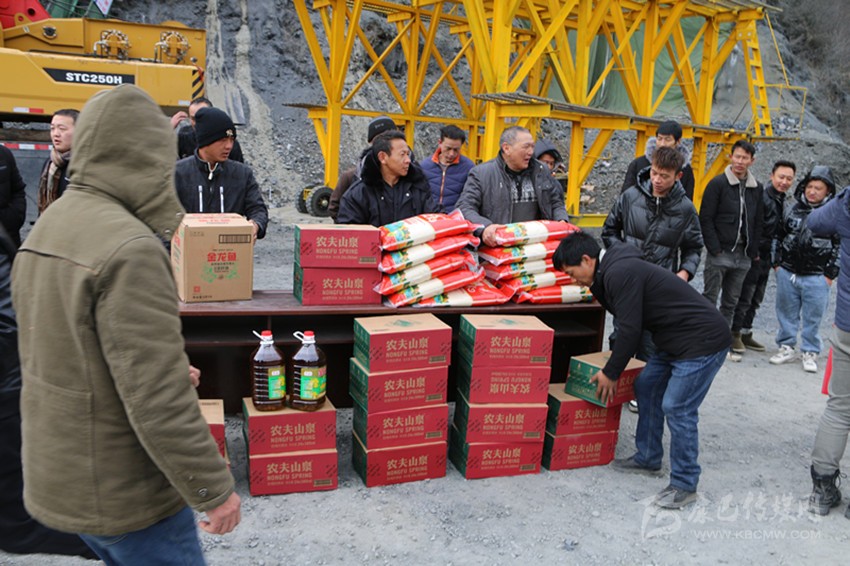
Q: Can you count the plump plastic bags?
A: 10